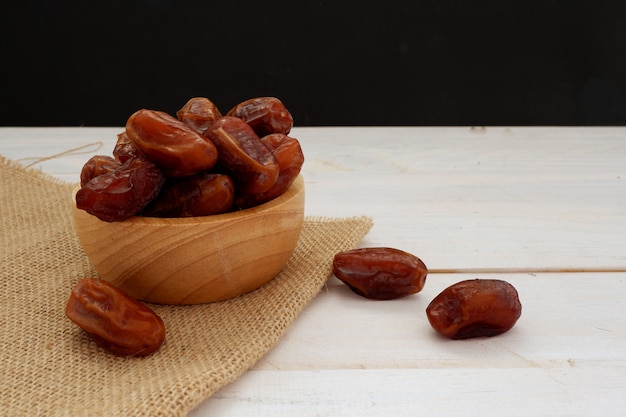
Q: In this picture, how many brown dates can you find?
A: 12